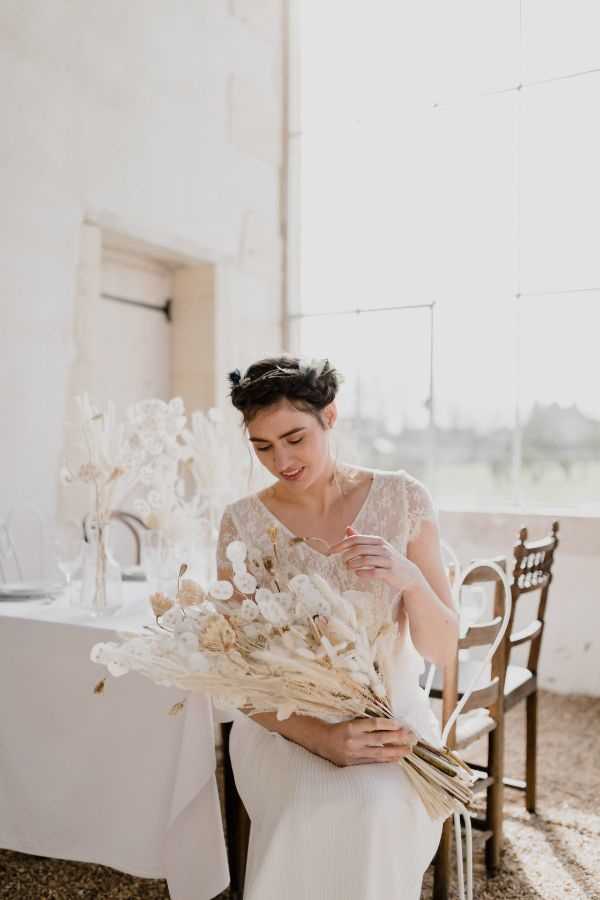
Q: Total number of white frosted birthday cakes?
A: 0